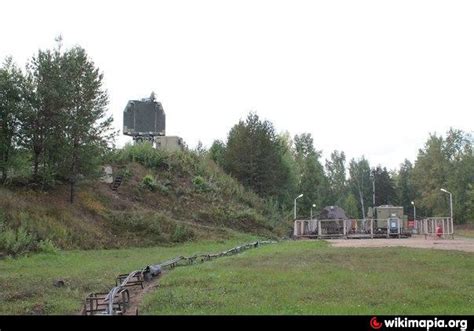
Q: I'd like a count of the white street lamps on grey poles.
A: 4